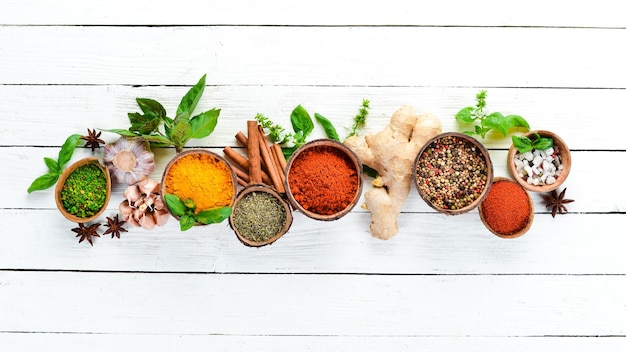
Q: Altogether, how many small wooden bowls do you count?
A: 7